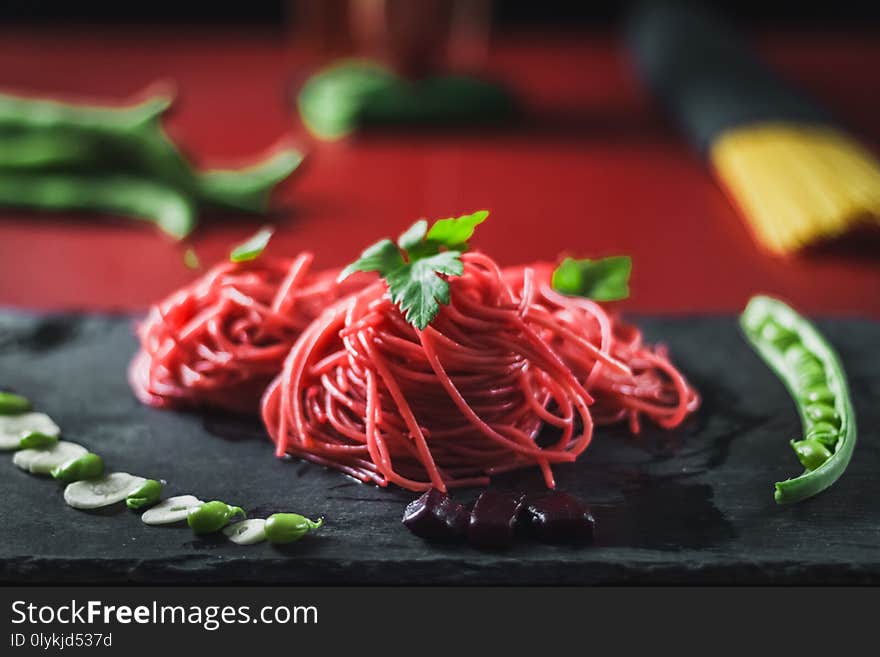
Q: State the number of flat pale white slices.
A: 5